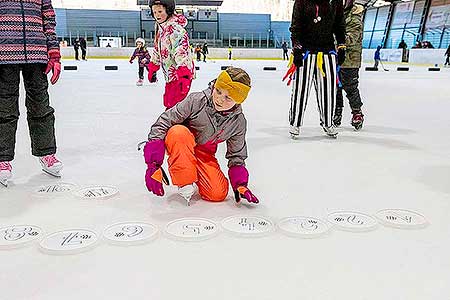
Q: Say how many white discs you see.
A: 10